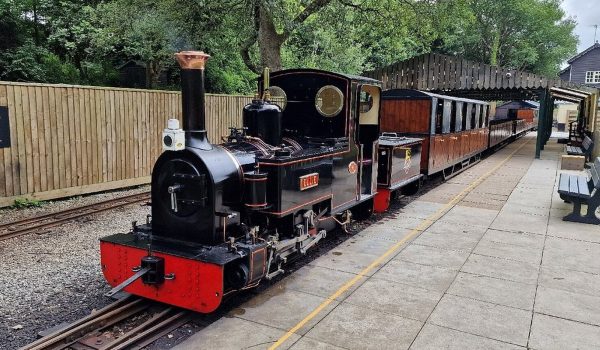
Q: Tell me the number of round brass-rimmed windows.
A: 2